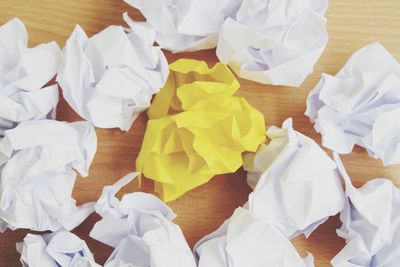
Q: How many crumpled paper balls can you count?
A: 12